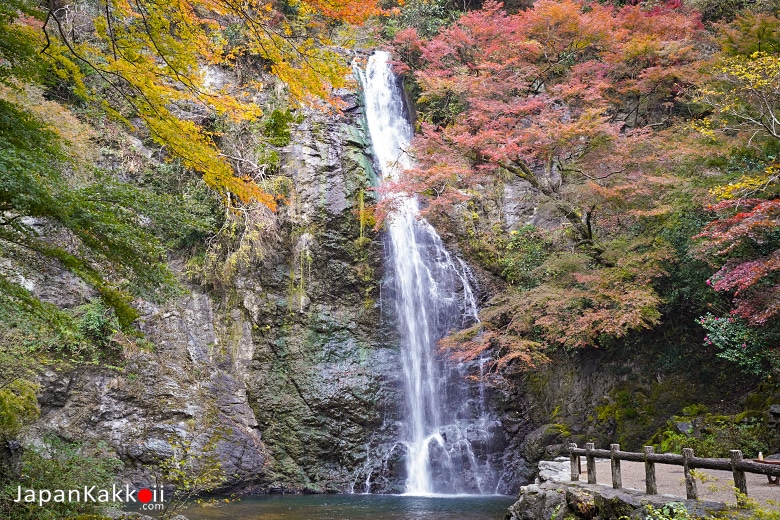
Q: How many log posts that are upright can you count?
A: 6